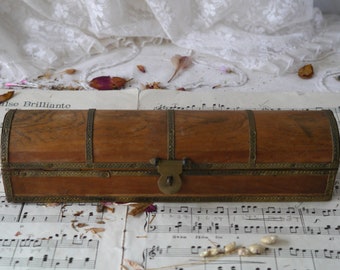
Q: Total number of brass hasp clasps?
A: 1